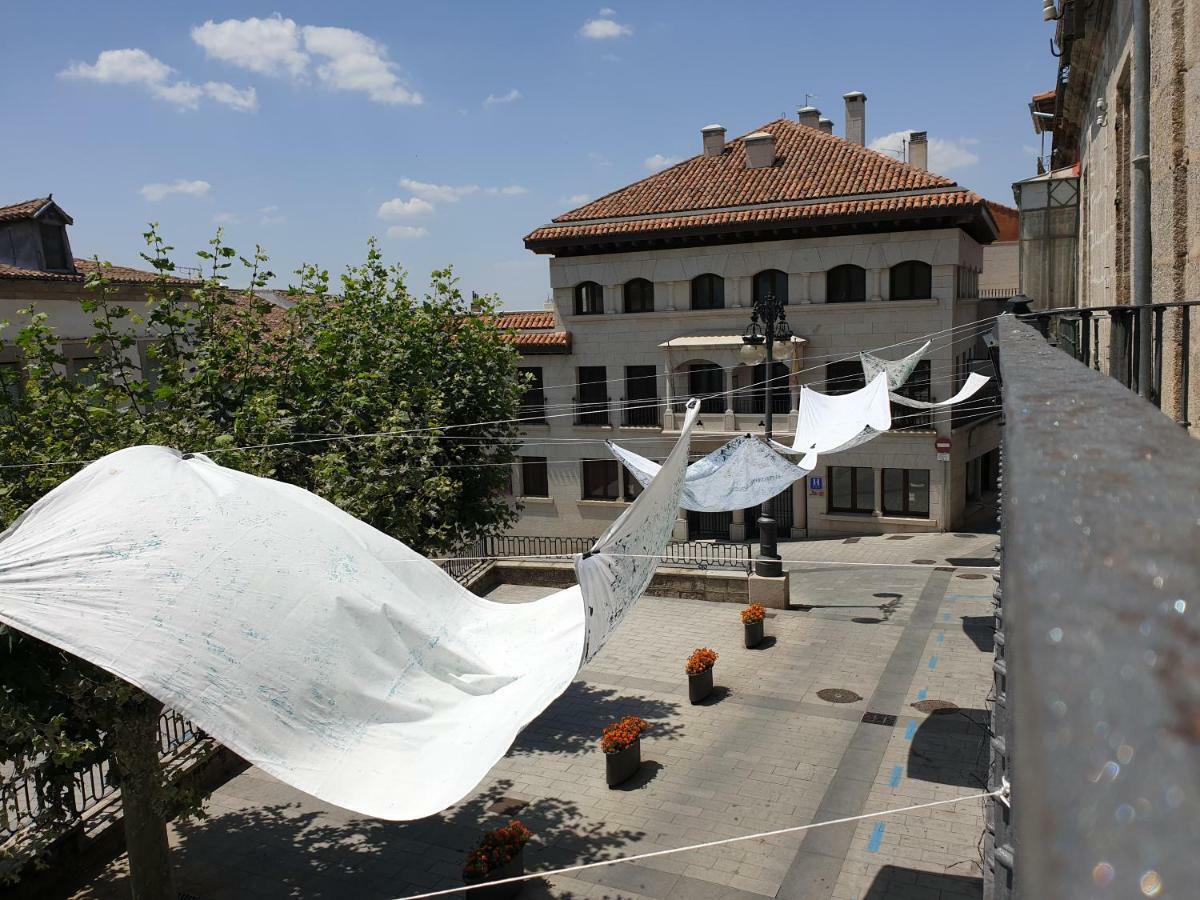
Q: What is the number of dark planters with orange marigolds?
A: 4